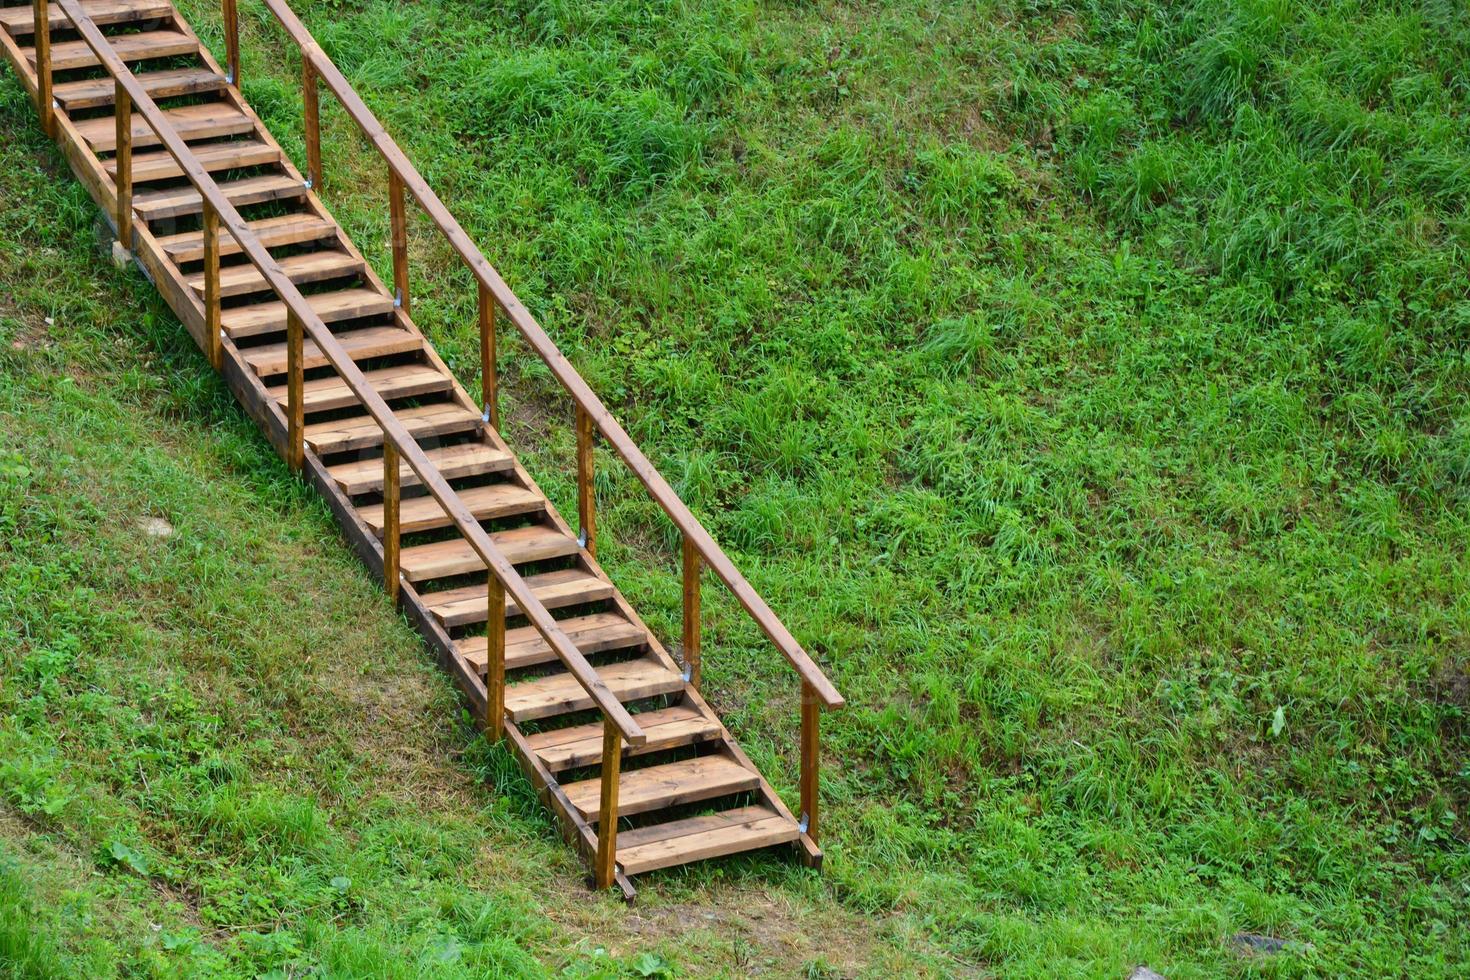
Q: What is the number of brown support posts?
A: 14